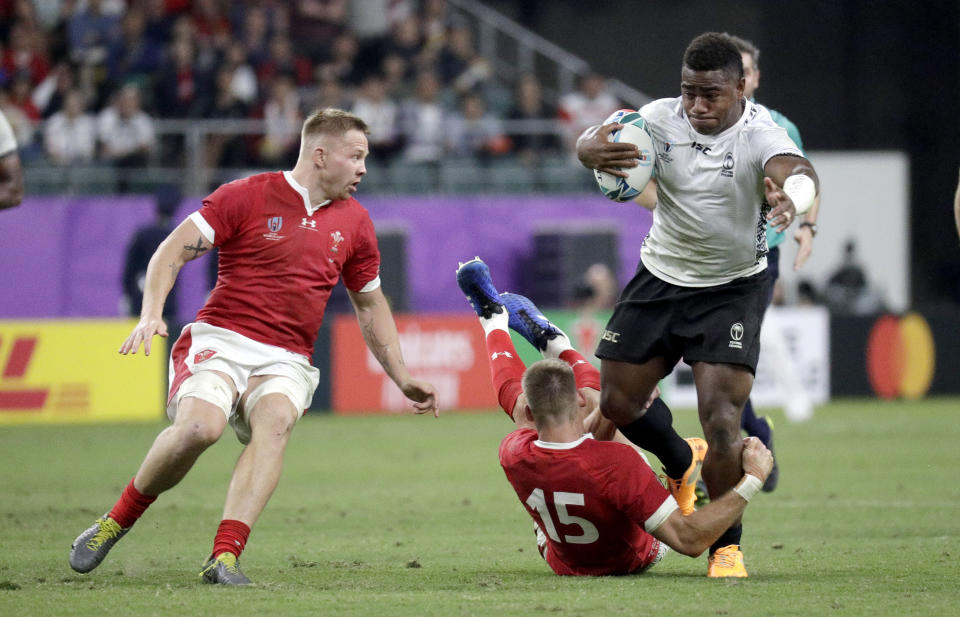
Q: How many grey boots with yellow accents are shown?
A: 2